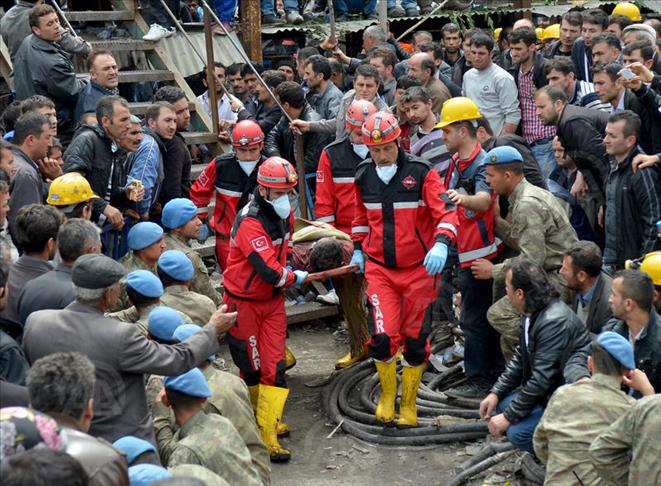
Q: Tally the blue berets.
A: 11